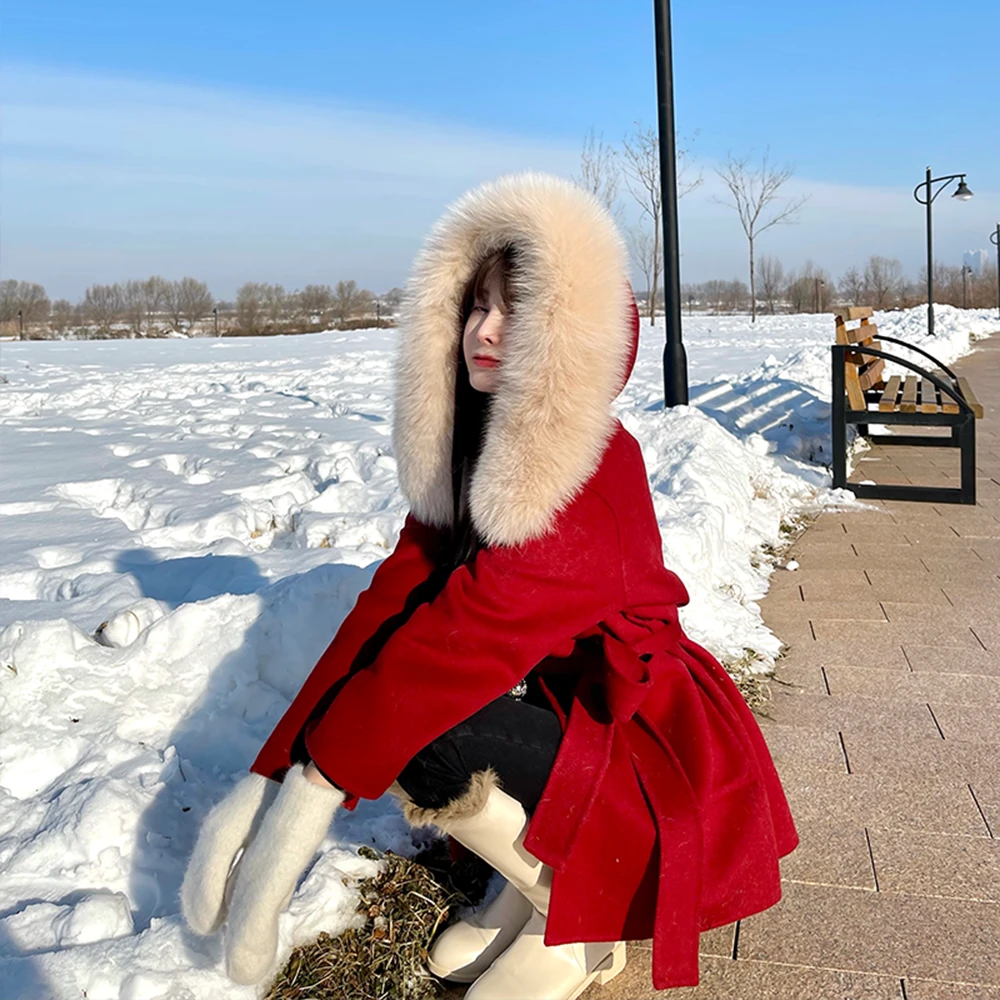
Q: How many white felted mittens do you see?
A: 2